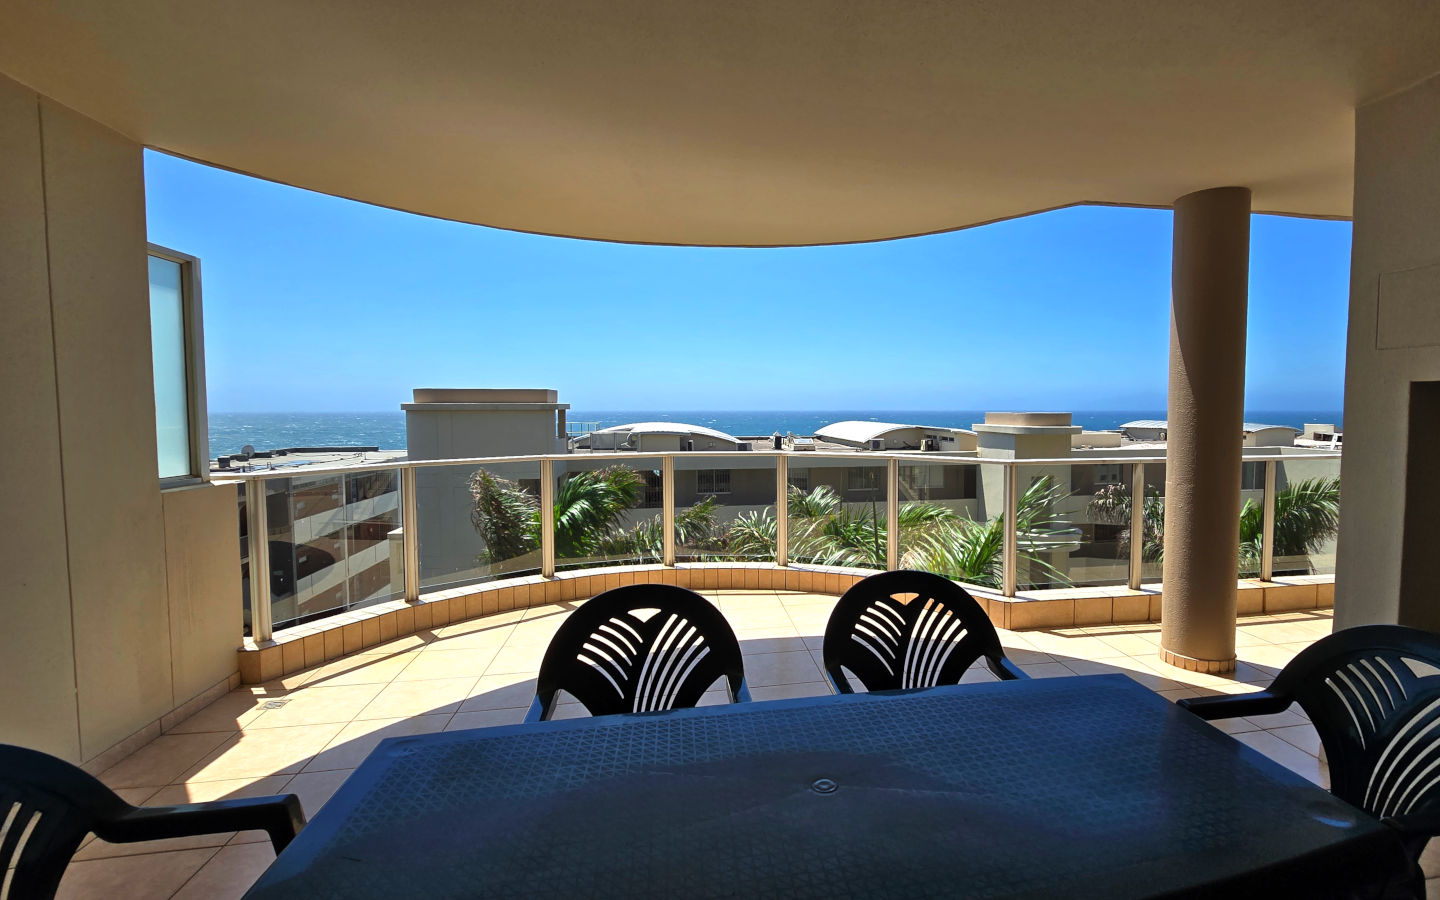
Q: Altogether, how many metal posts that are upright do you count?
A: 9